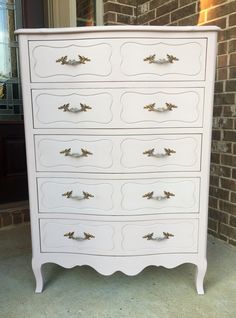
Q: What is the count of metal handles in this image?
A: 10